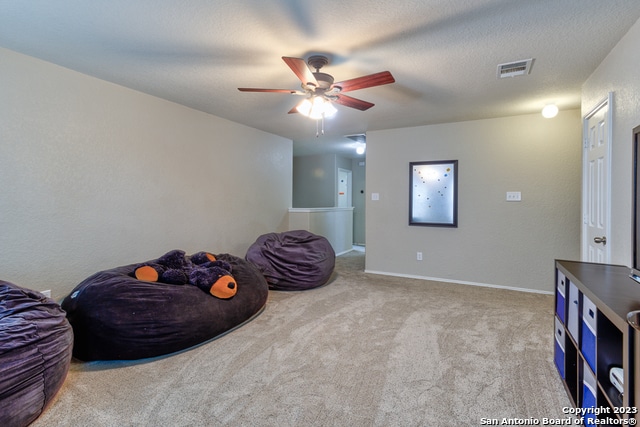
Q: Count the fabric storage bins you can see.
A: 5